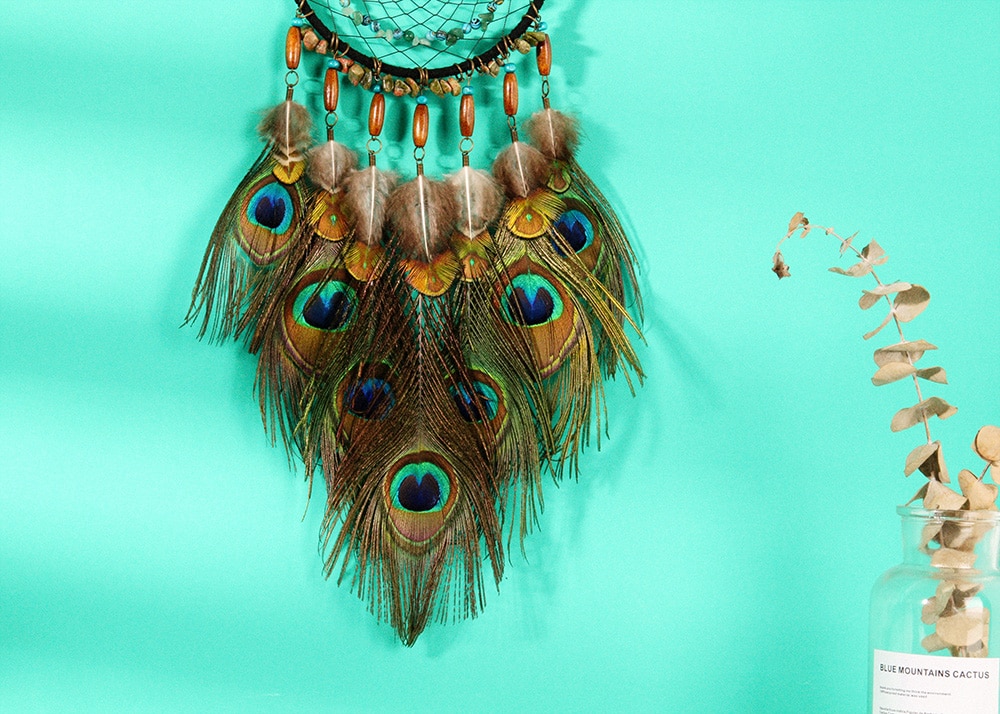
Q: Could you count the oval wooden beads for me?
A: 7